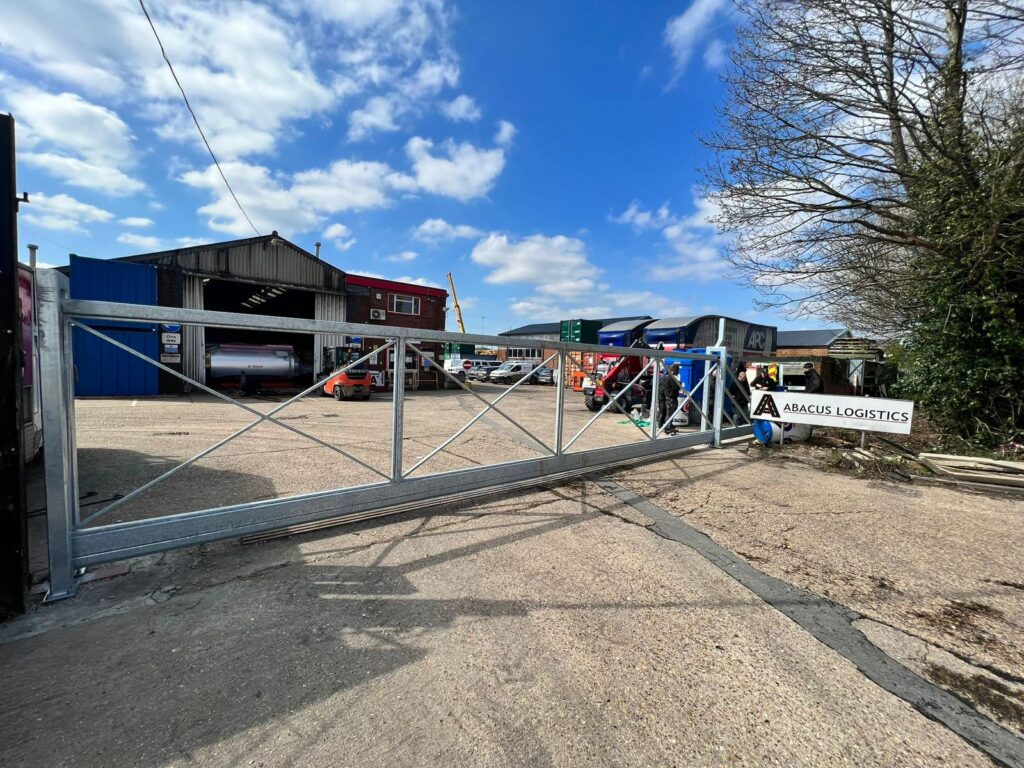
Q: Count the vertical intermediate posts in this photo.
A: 3